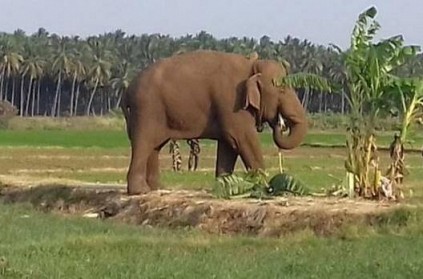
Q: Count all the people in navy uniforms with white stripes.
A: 0